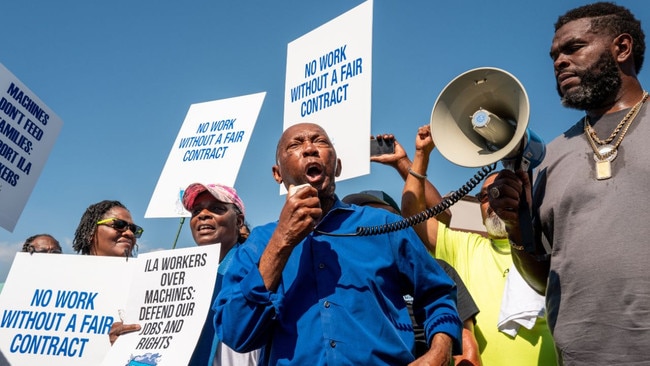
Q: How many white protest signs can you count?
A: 5